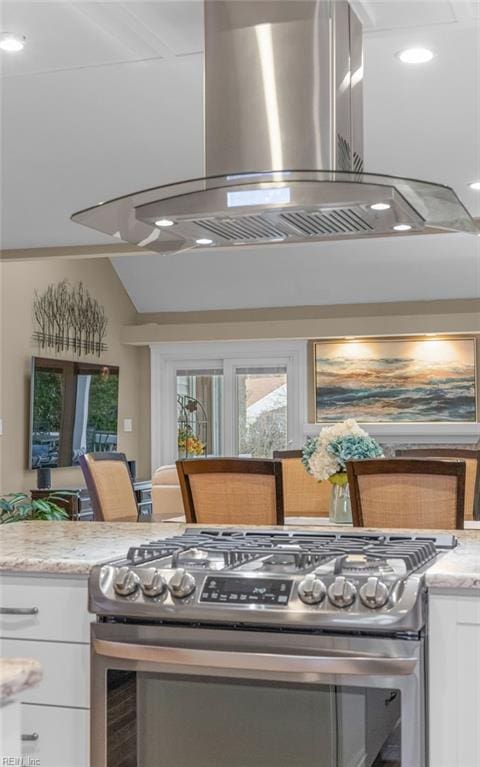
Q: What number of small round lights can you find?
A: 7